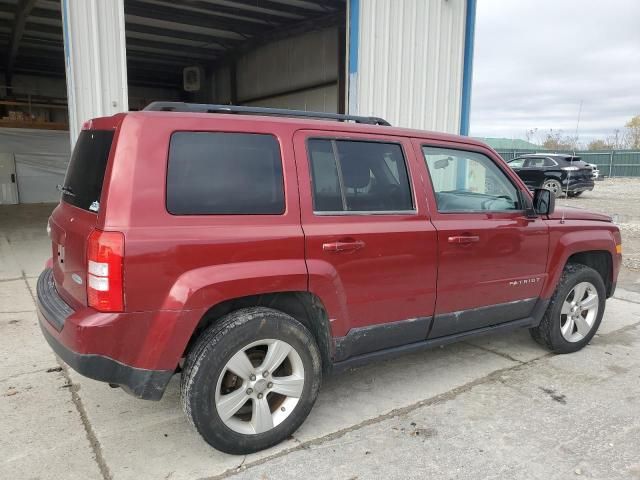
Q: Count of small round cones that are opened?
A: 0